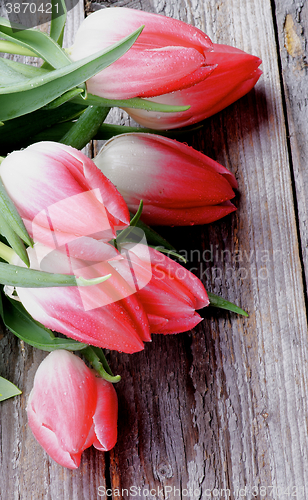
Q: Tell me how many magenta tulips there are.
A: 7